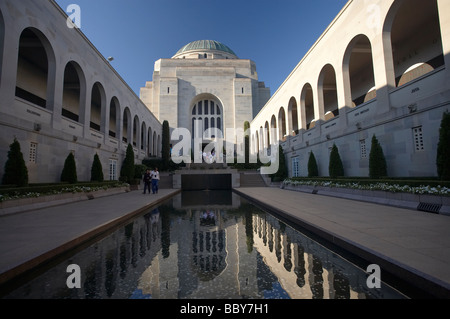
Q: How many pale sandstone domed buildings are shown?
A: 1